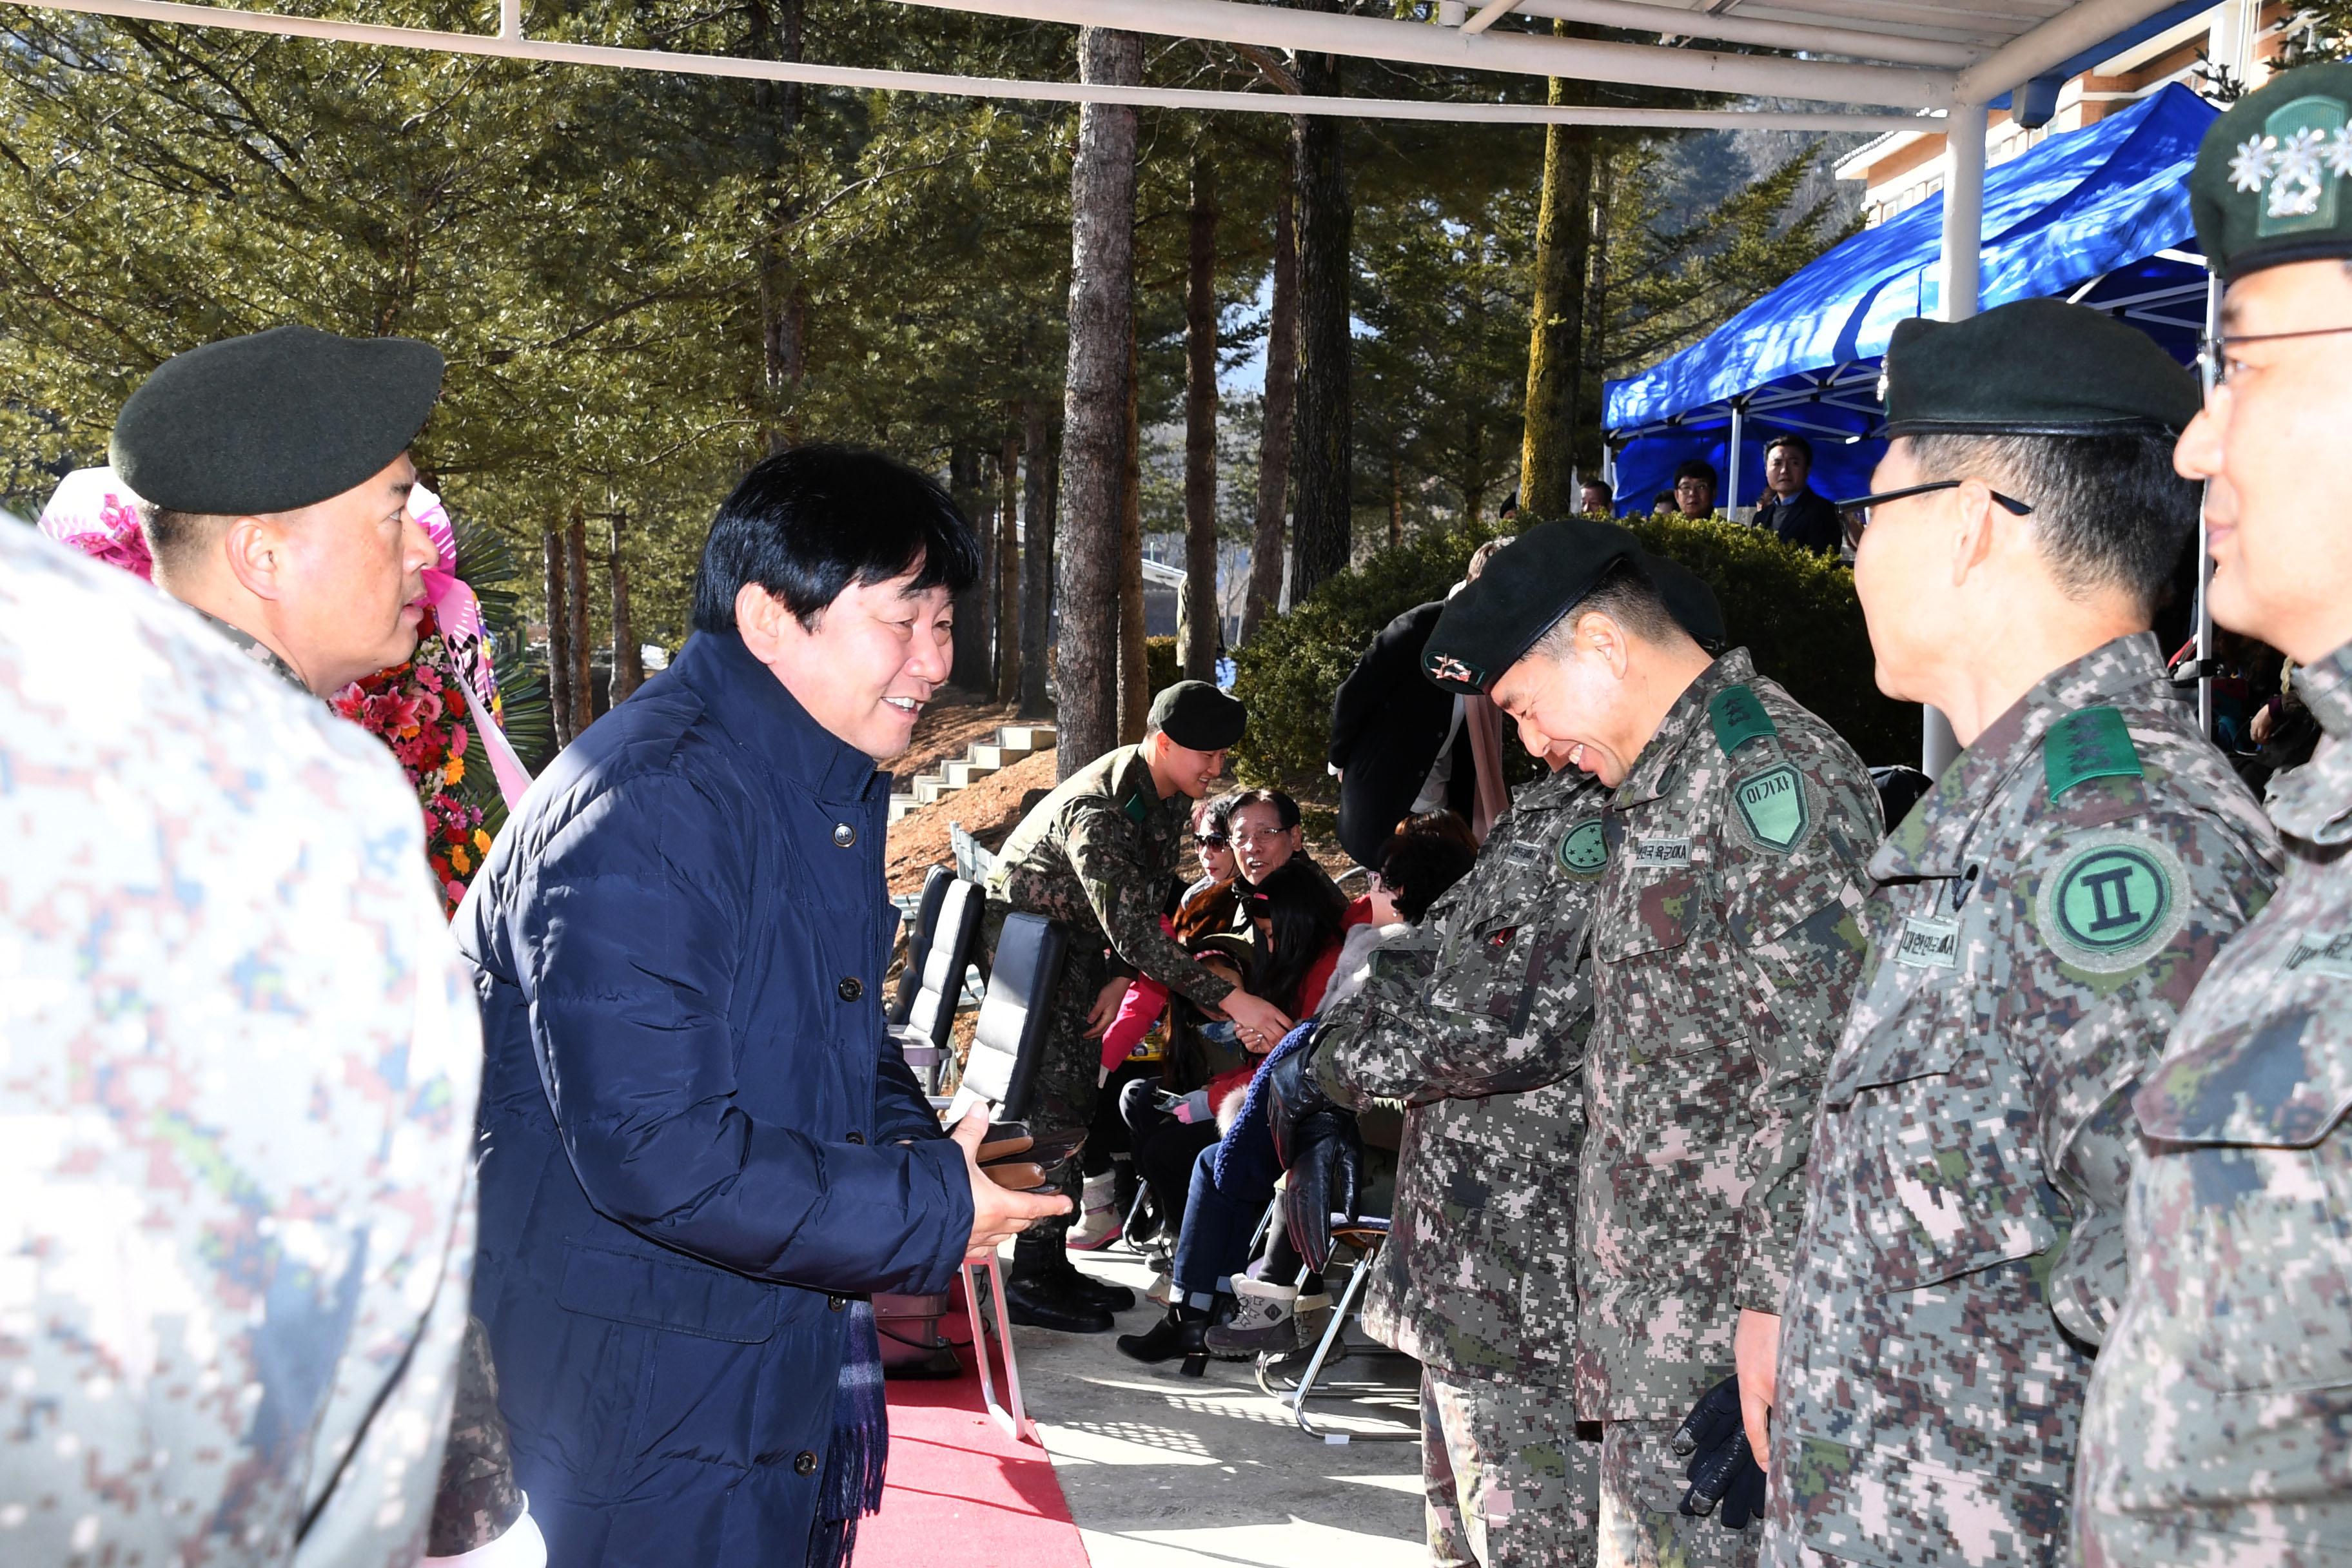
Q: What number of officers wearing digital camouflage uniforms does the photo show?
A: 7